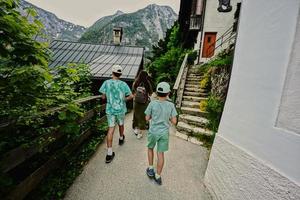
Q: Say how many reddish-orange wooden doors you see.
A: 1